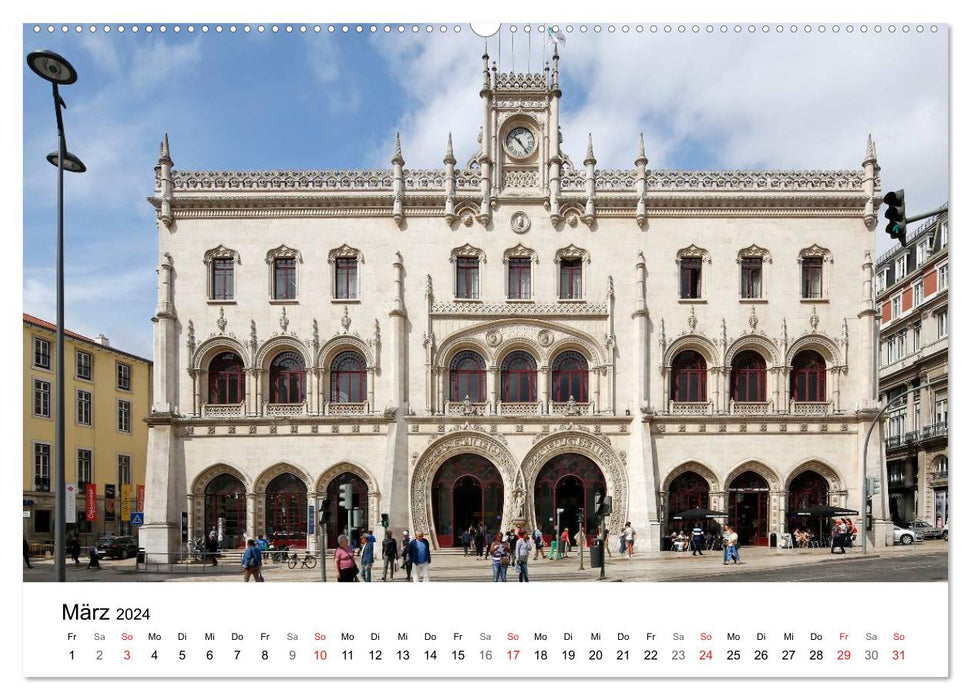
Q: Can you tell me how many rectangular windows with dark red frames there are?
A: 9